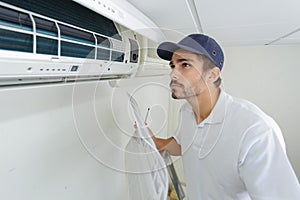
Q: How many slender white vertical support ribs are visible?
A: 4